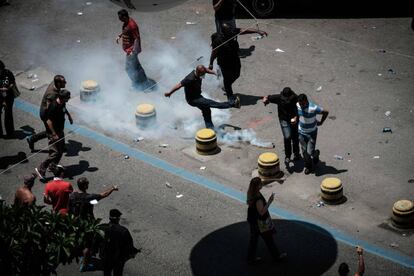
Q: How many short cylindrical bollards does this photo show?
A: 6